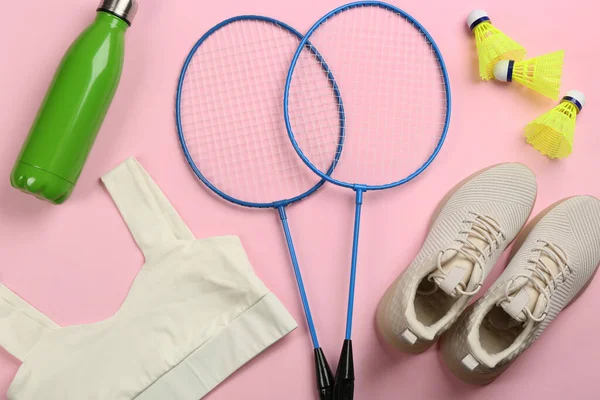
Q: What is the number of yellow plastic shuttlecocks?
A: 3